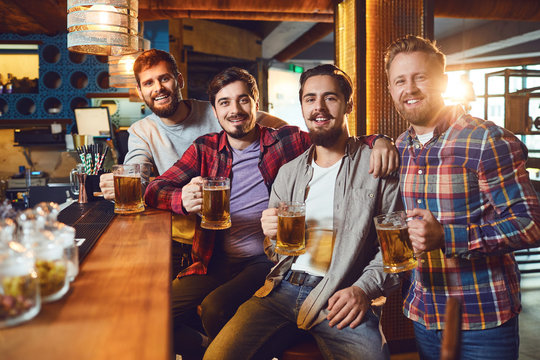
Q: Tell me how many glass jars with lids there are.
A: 3